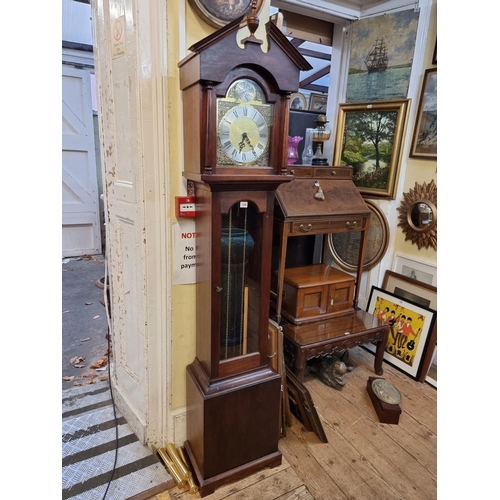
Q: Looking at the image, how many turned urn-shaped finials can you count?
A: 1